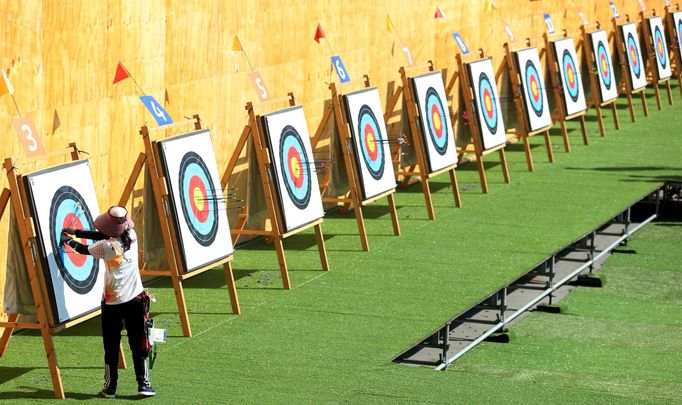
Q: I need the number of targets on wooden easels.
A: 12